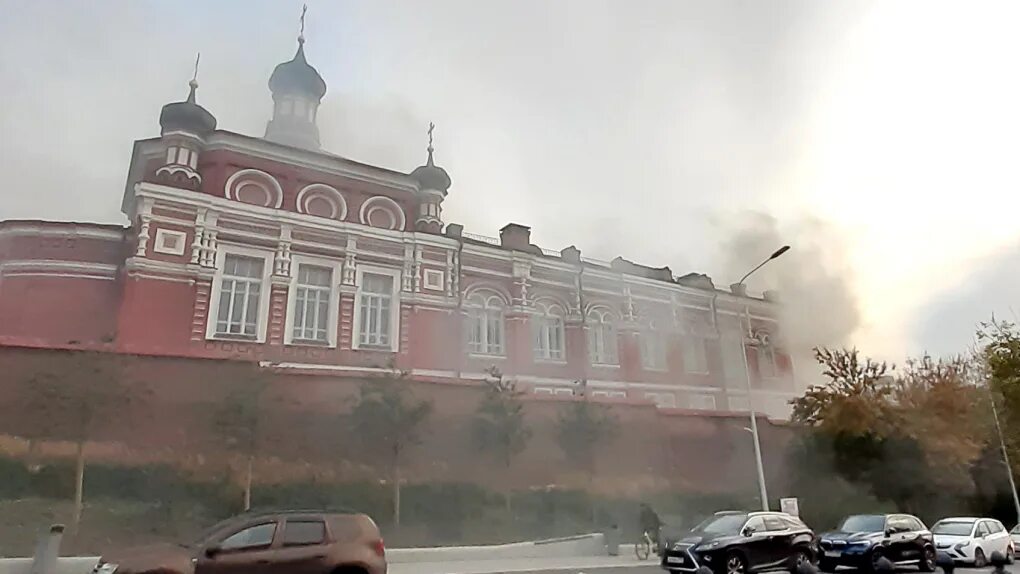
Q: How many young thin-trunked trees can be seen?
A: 5